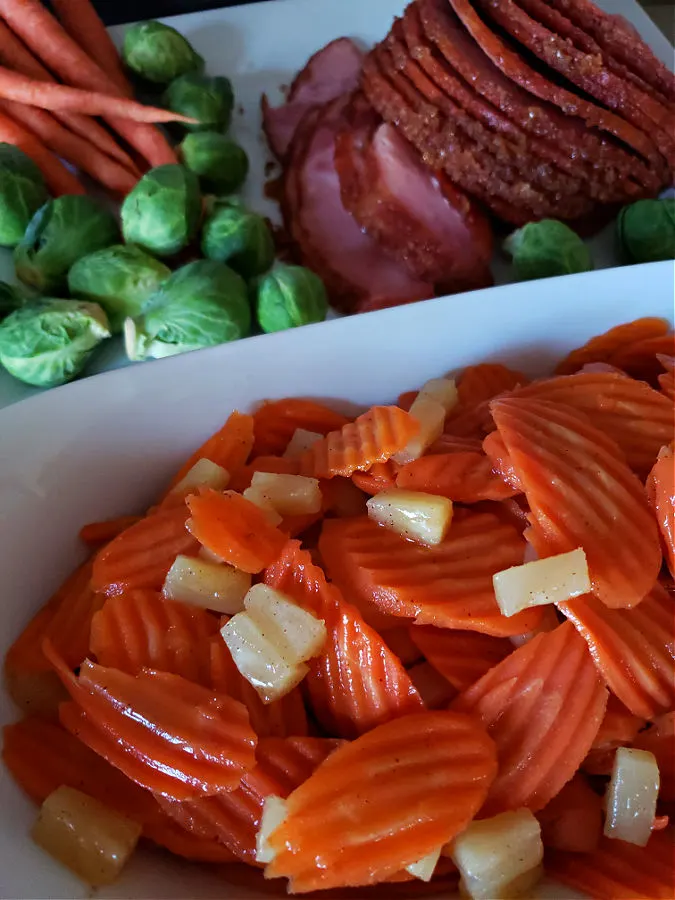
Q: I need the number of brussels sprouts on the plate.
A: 14